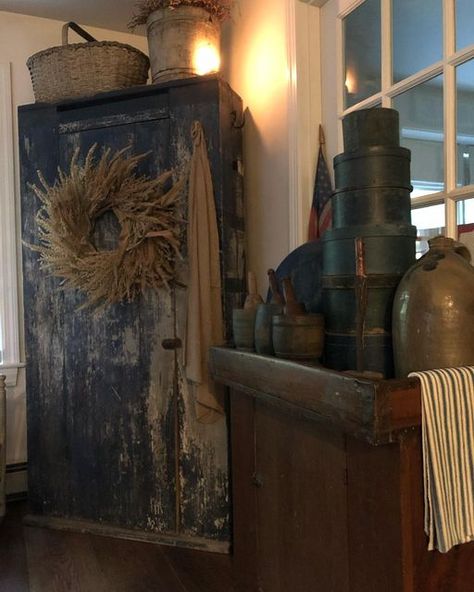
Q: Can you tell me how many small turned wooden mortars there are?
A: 3